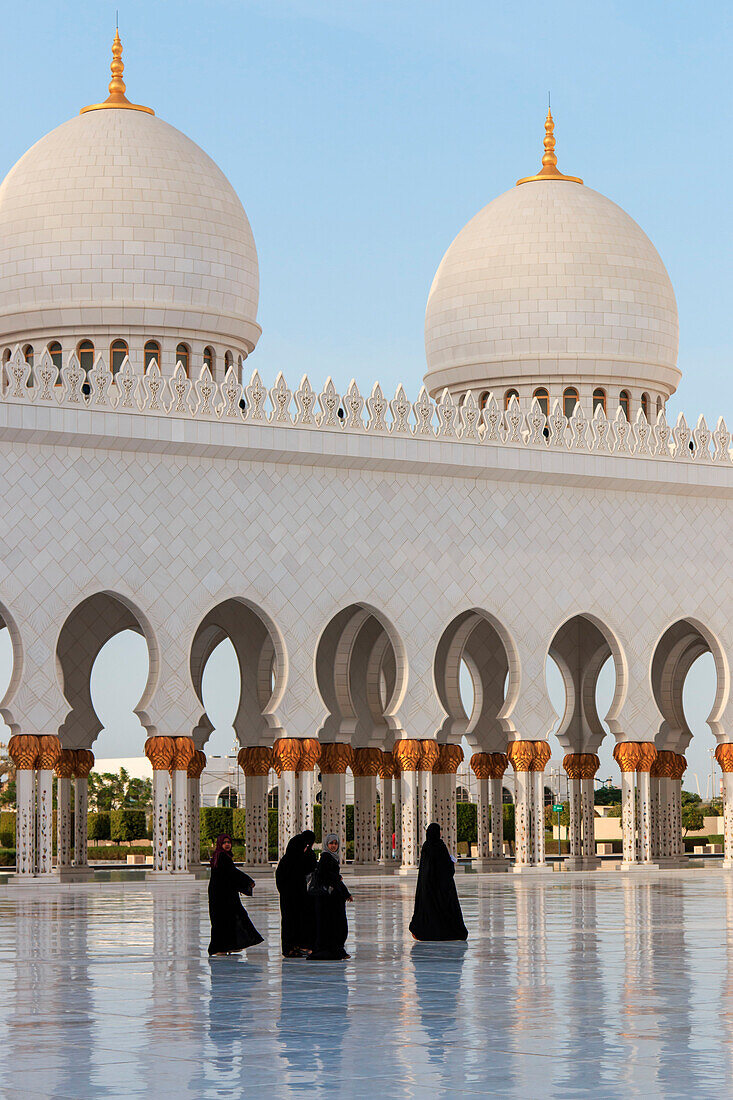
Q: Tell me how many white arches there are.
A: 7